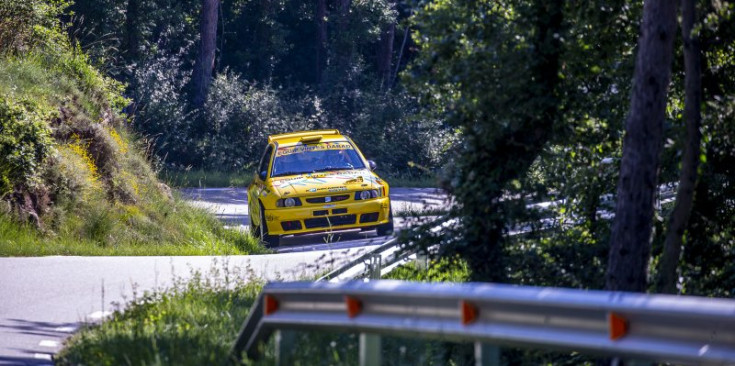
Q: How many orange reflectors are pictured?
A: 4